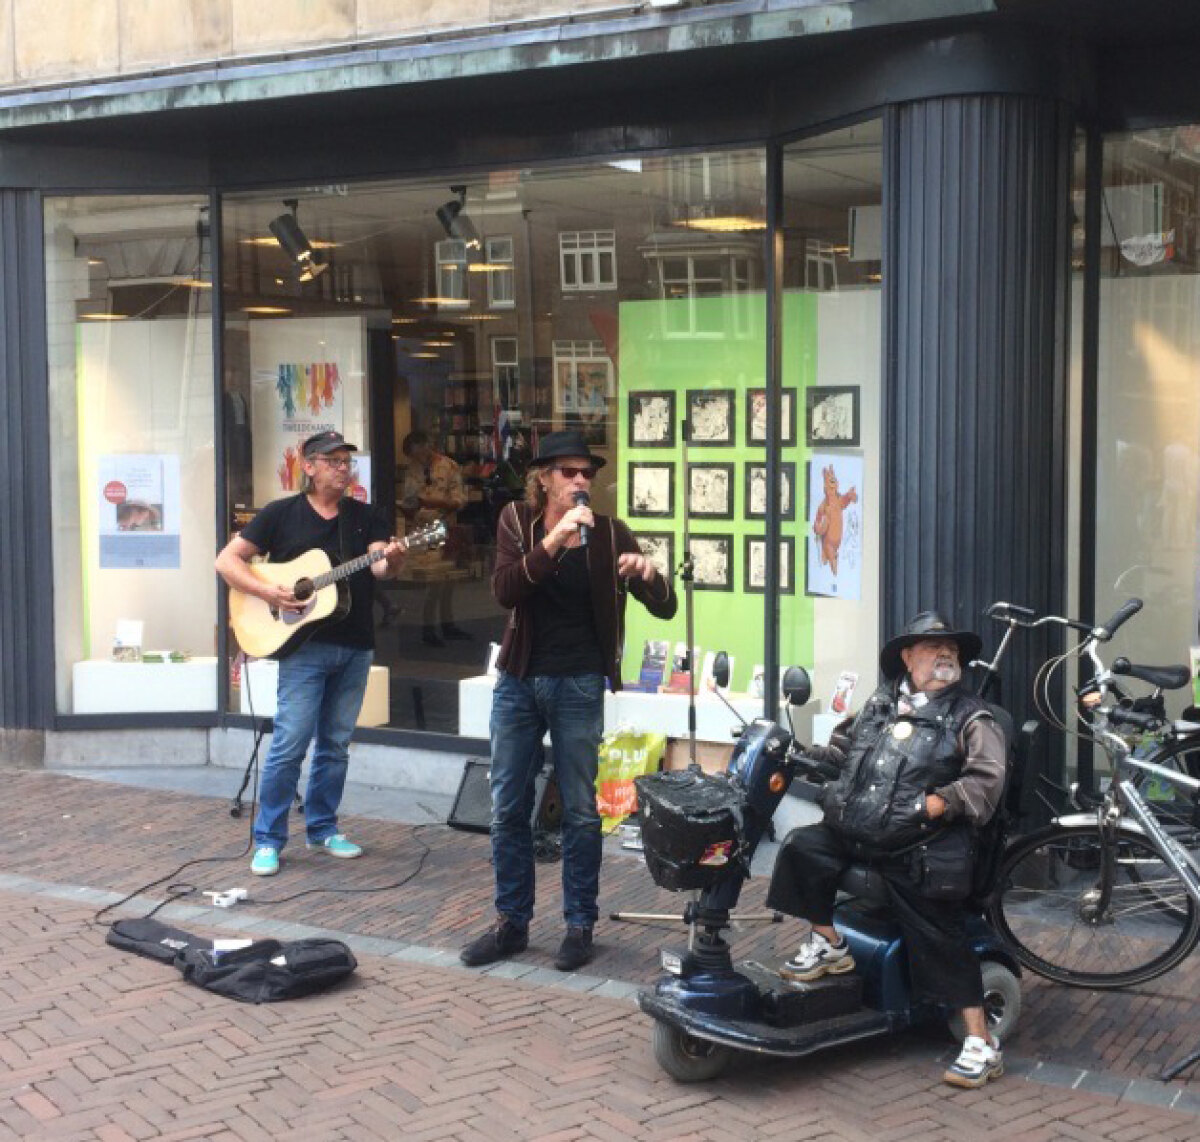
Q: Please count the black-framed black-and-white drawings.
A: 10